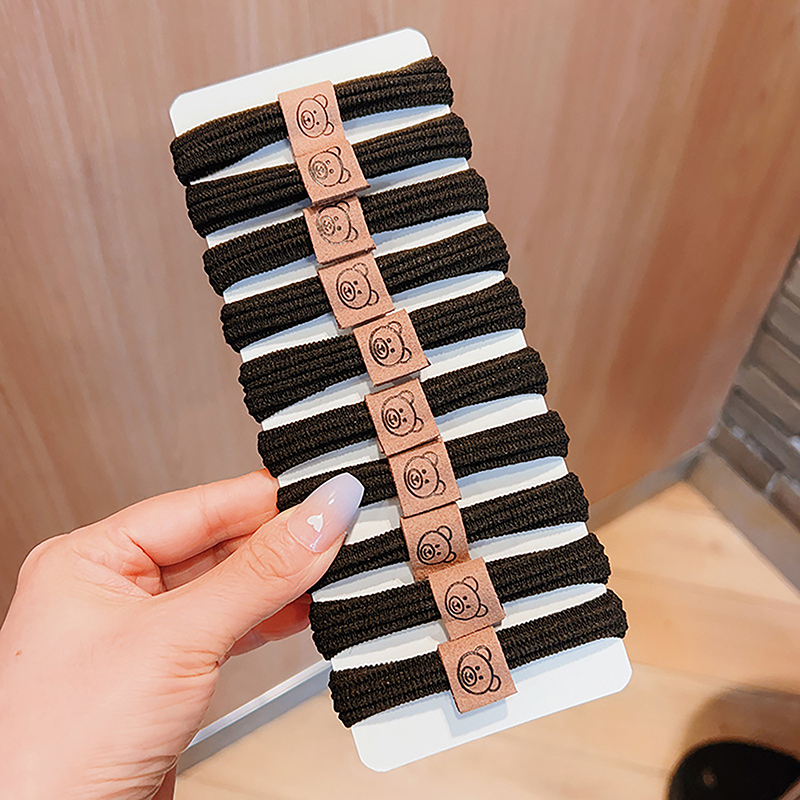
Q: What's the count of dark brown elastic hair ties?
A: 10